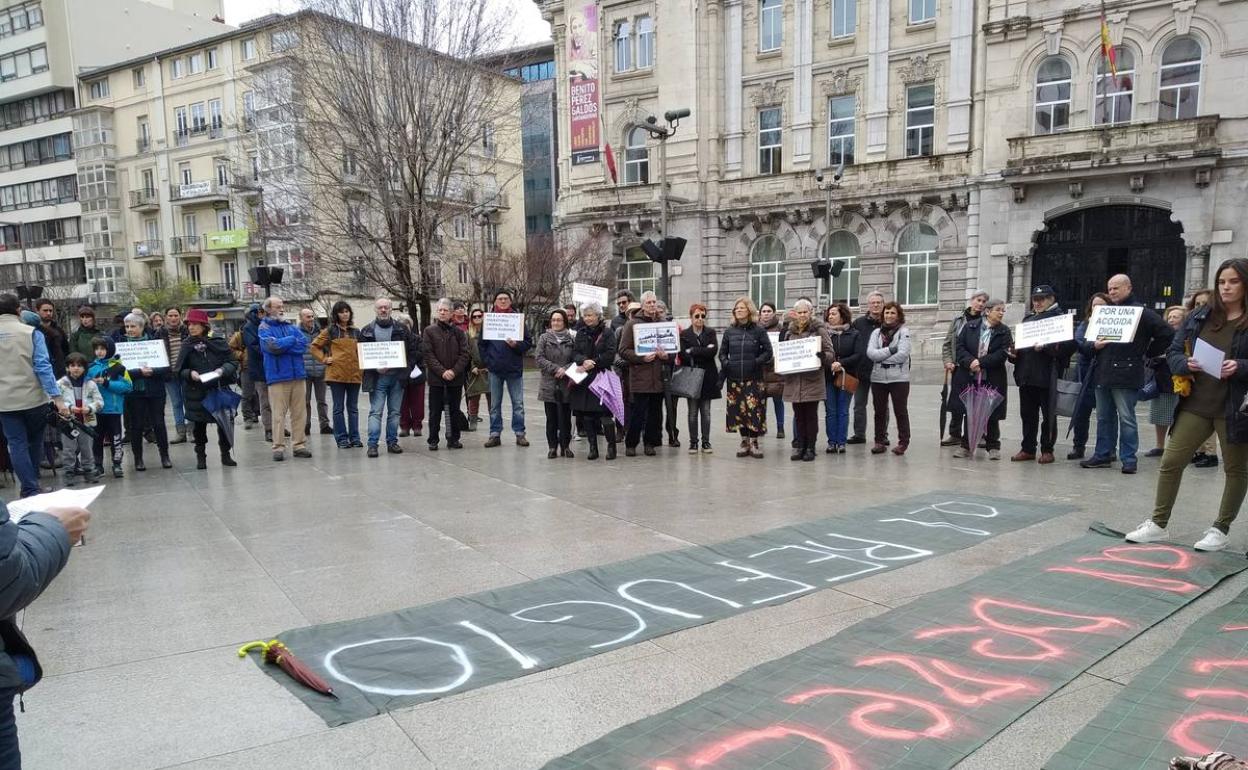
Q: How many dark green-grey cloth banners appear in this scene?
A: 3